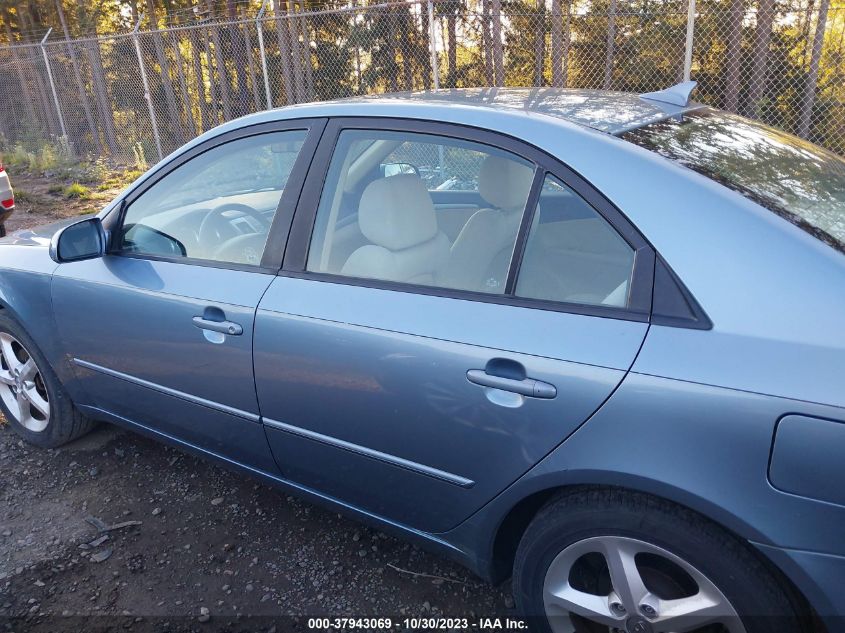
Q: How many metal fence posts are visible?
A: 5